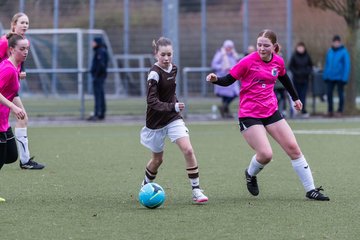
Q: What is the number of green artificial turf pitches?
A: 1